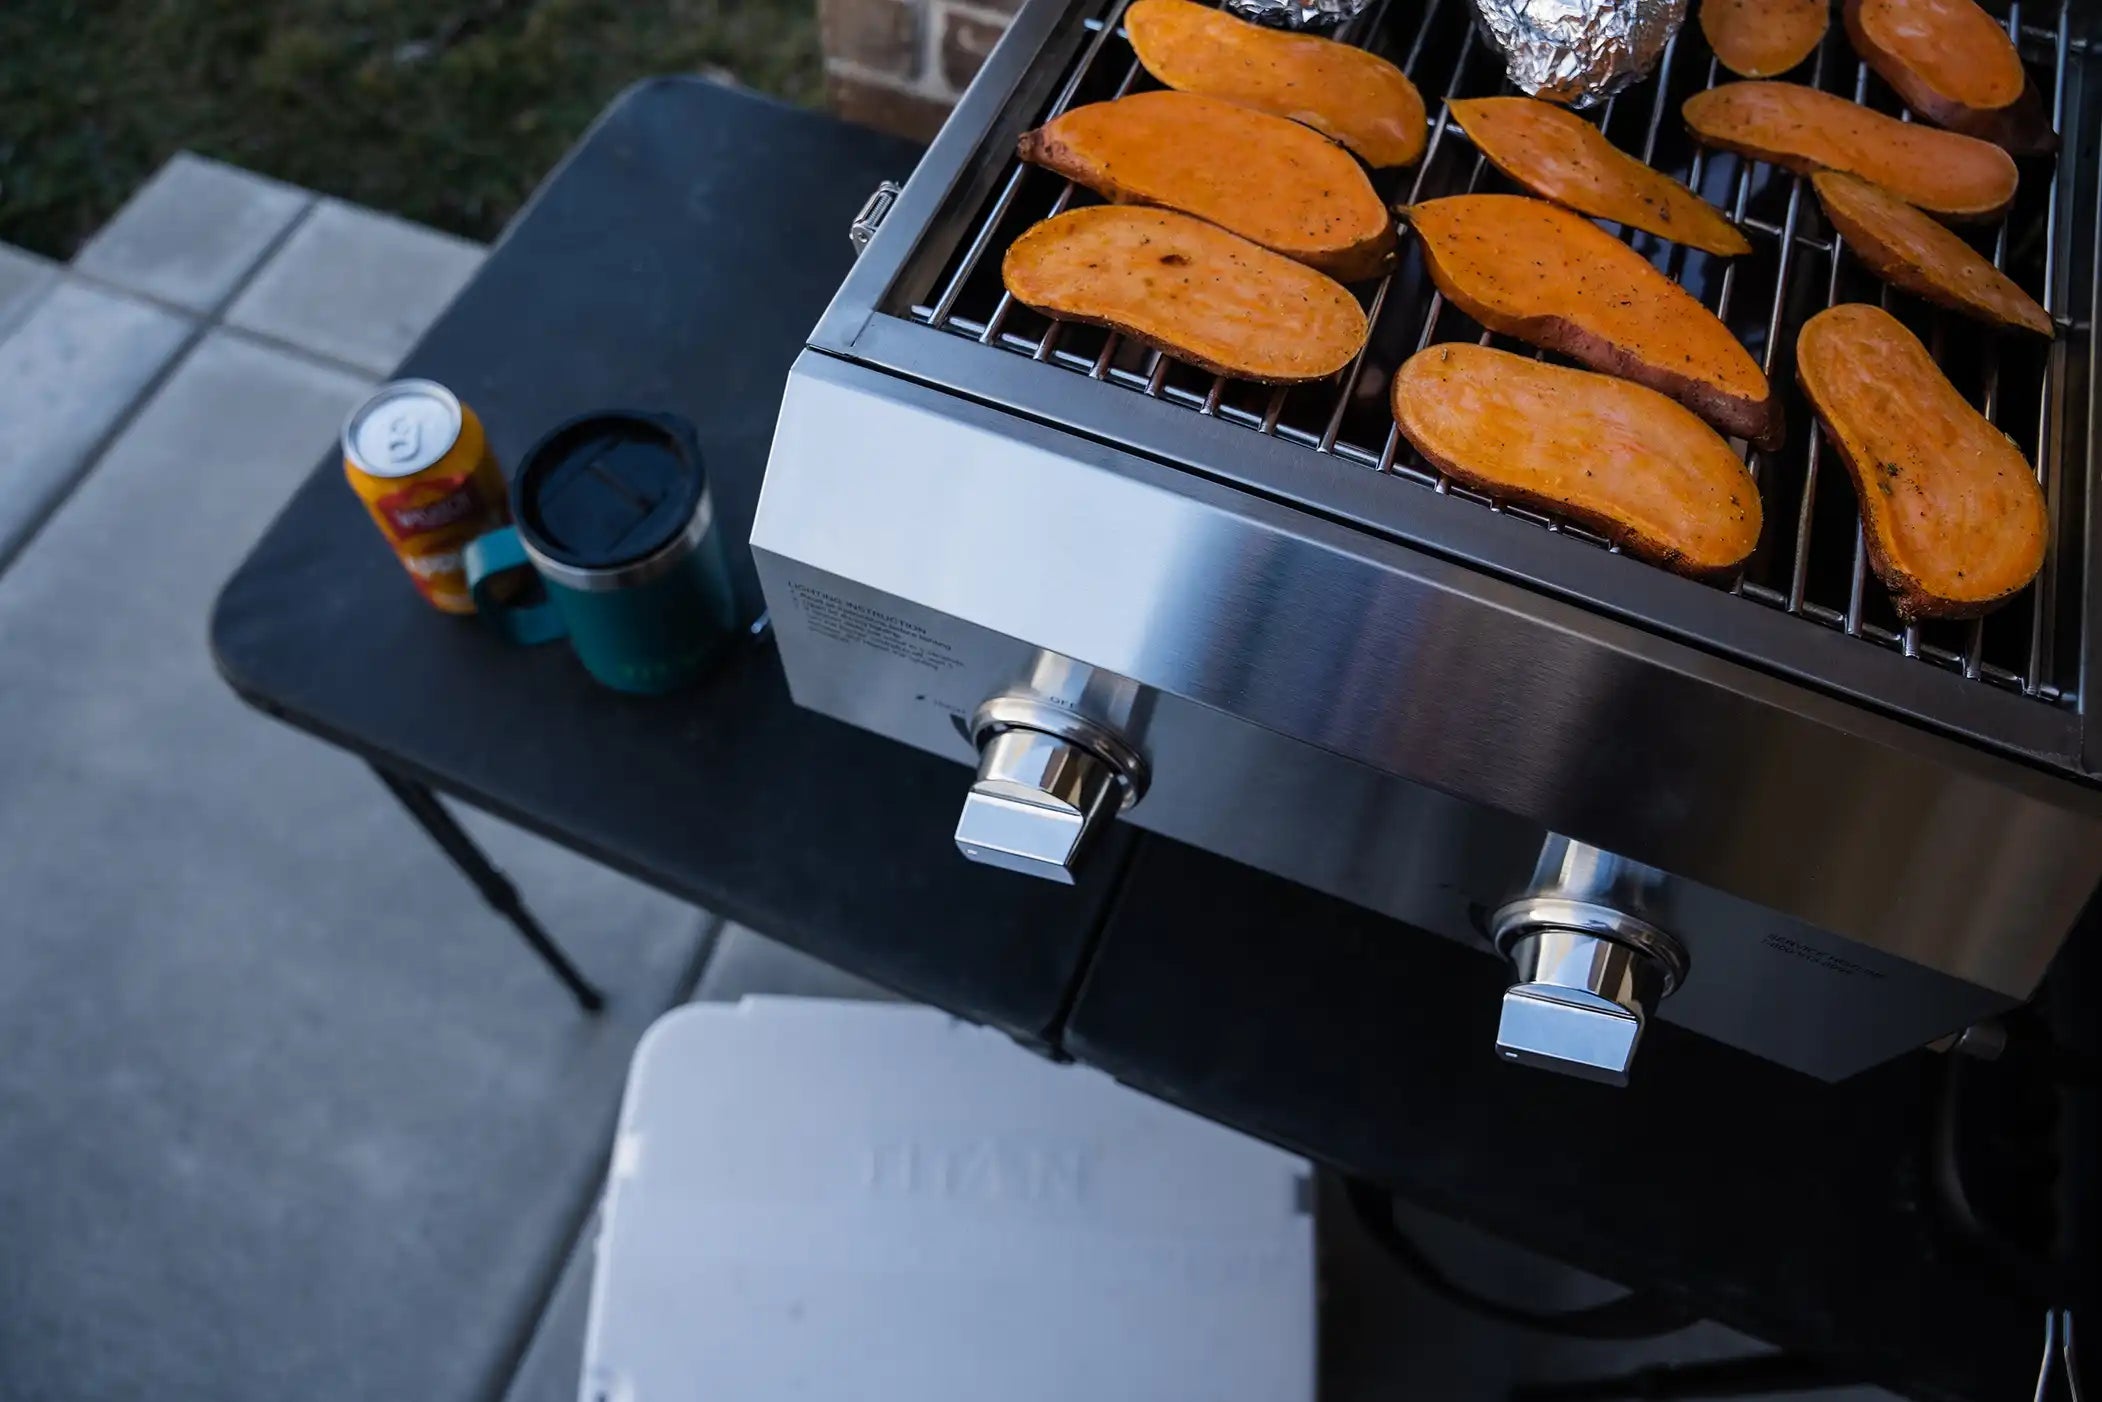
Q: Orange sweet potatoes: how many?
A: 11